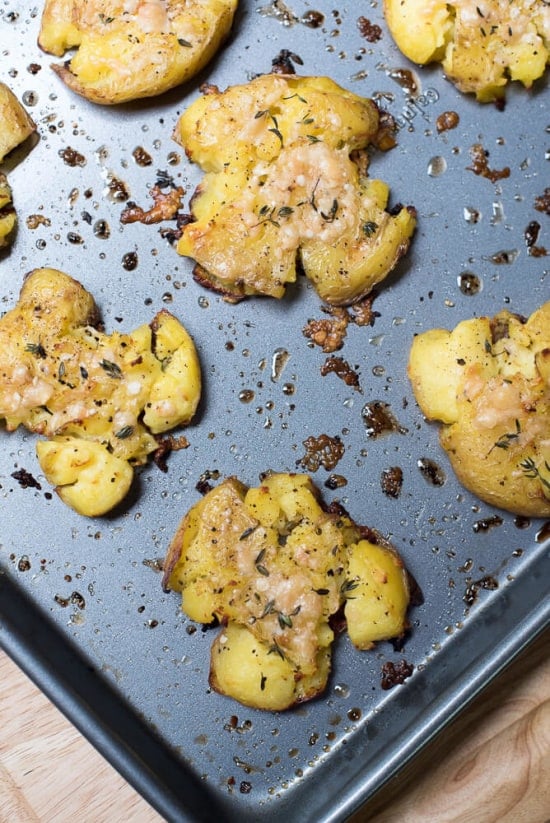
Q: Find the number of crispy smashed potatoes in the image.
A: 7